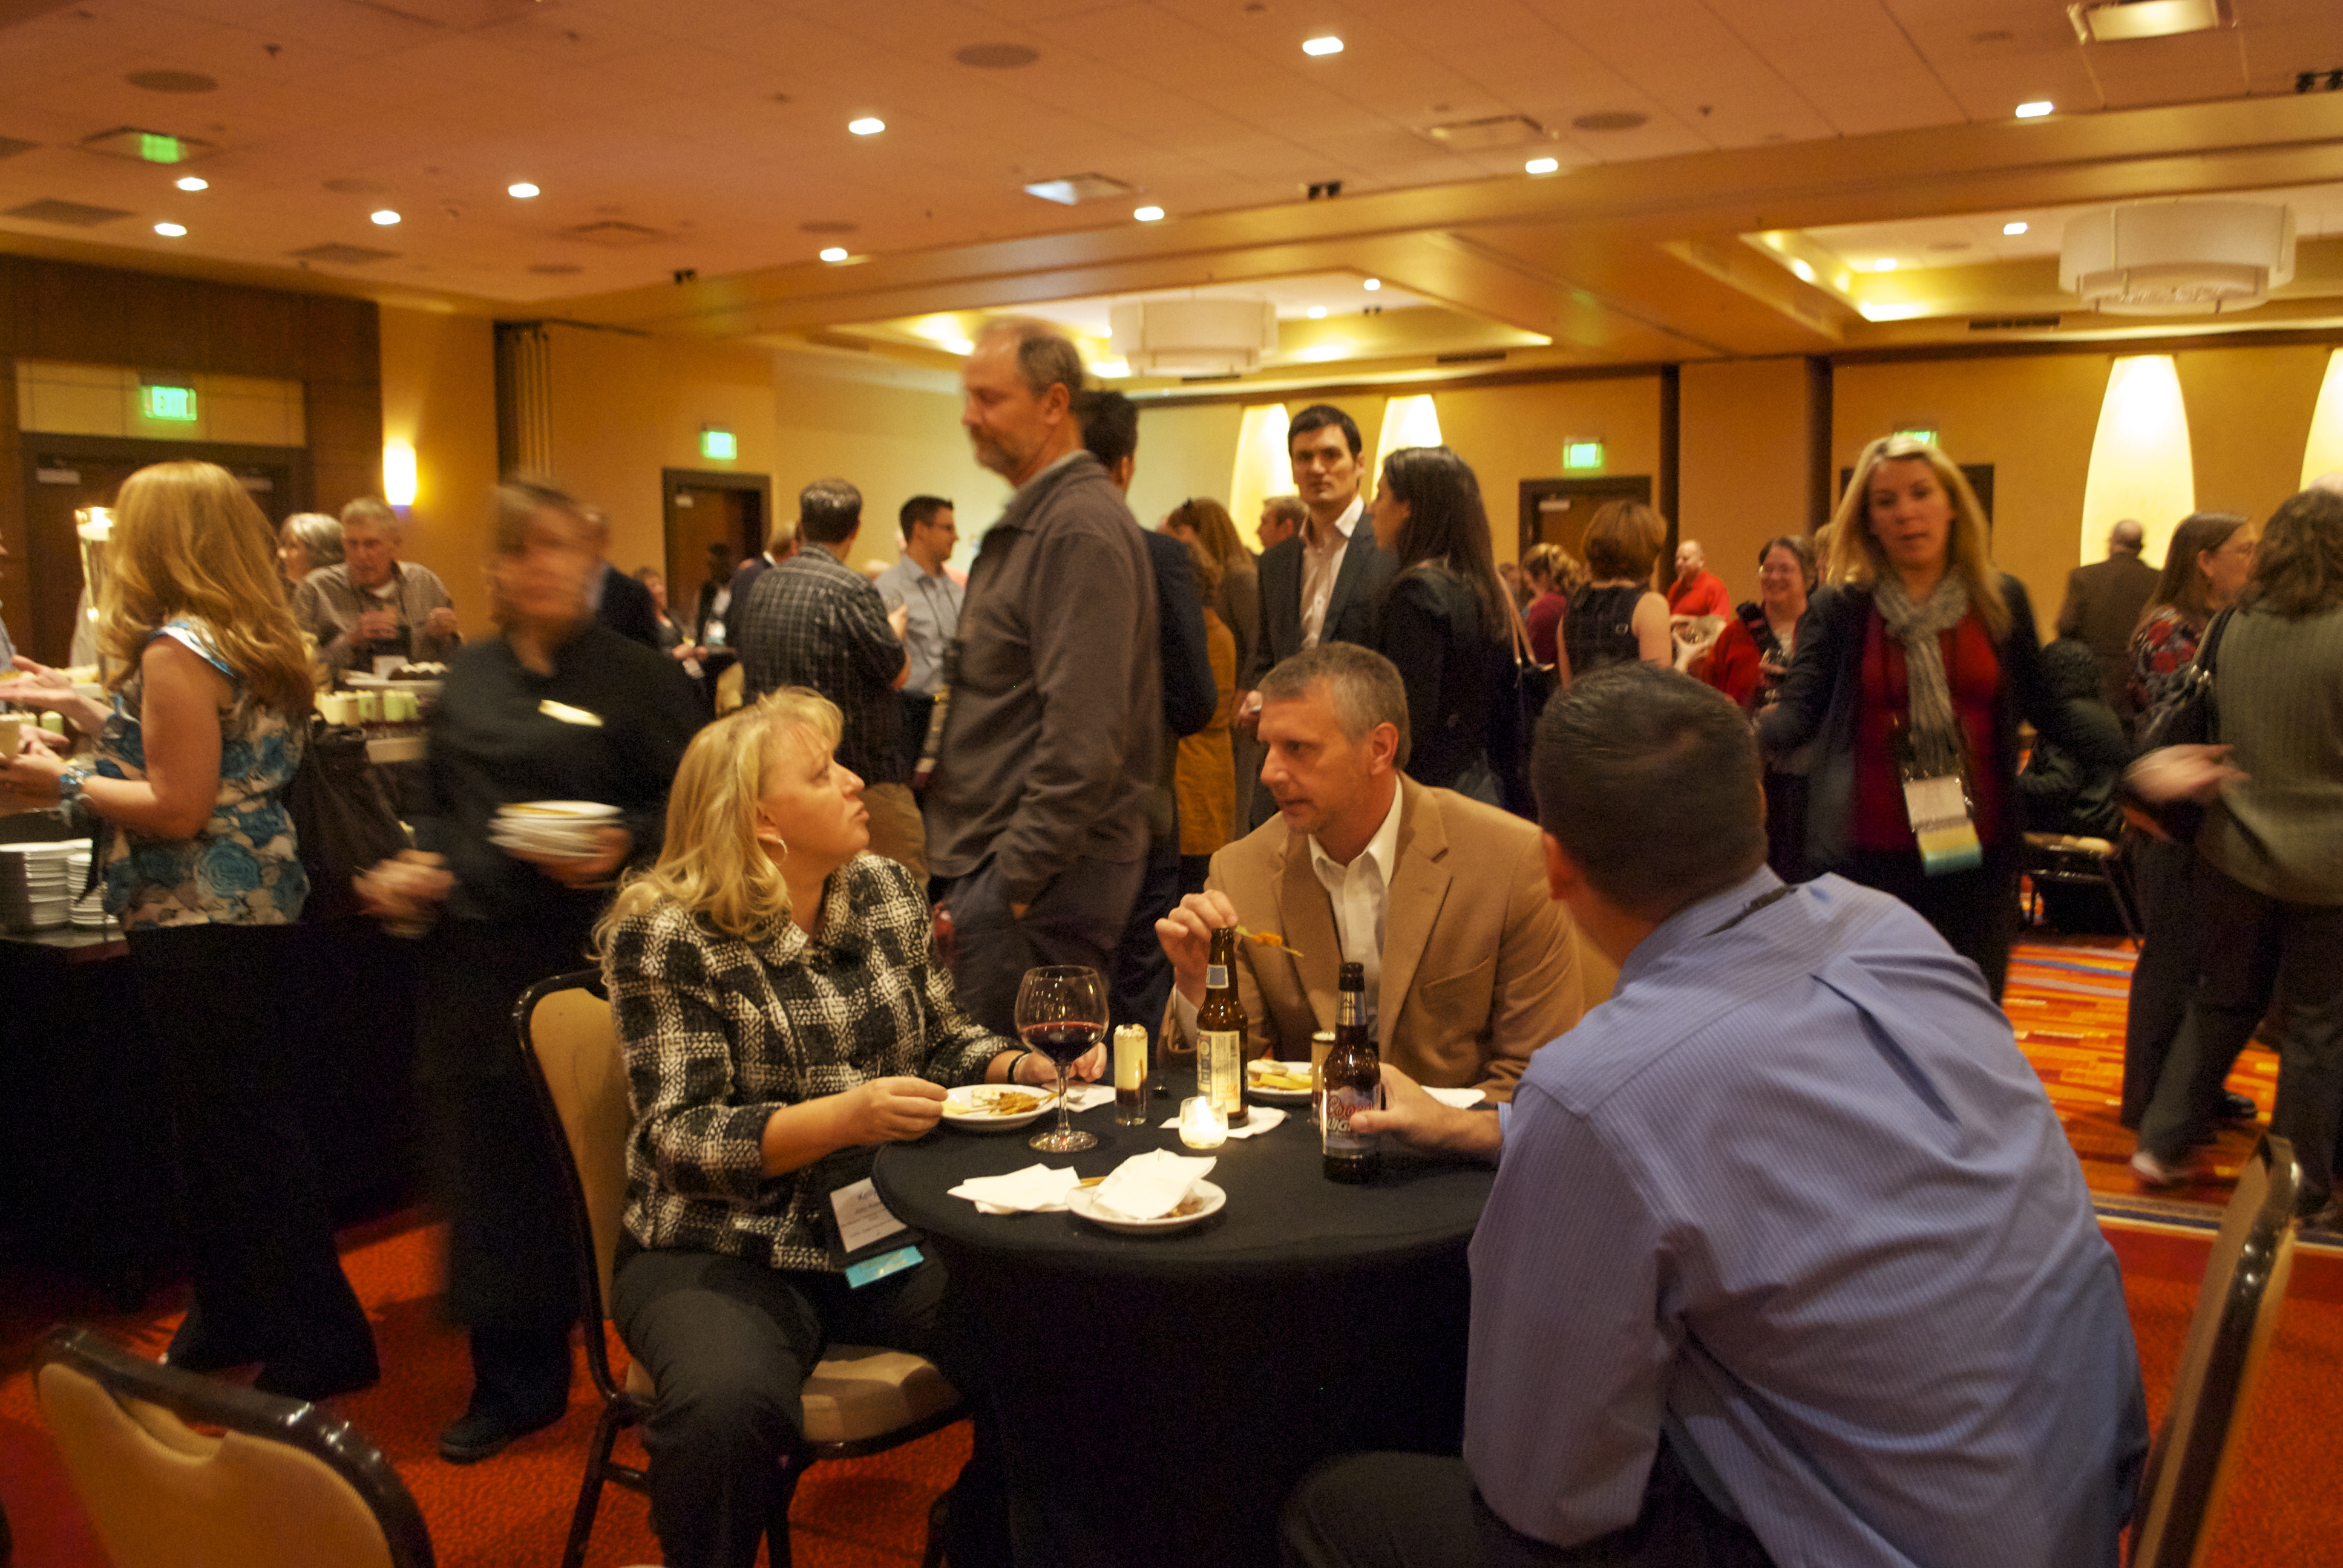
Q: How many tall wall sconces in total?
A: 4